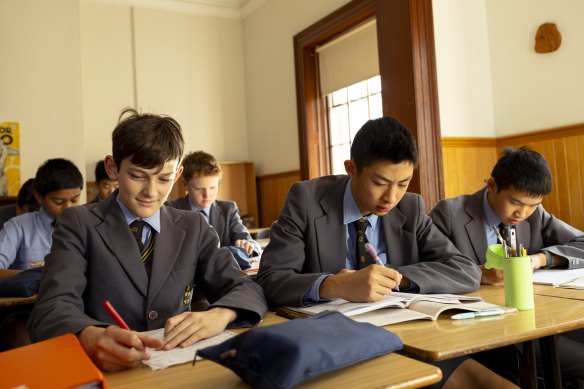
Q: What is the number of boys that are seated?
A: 7